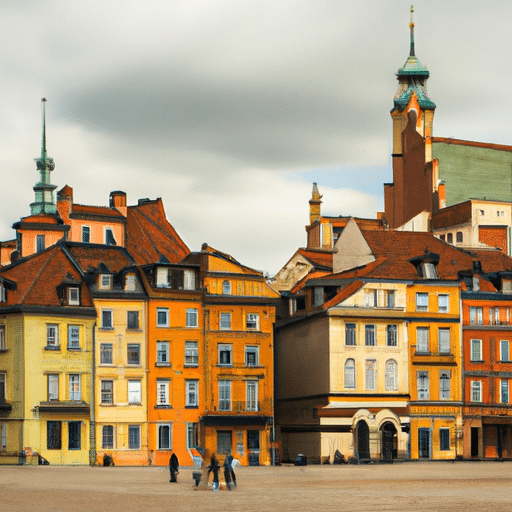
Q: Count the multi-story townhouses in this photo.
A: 7